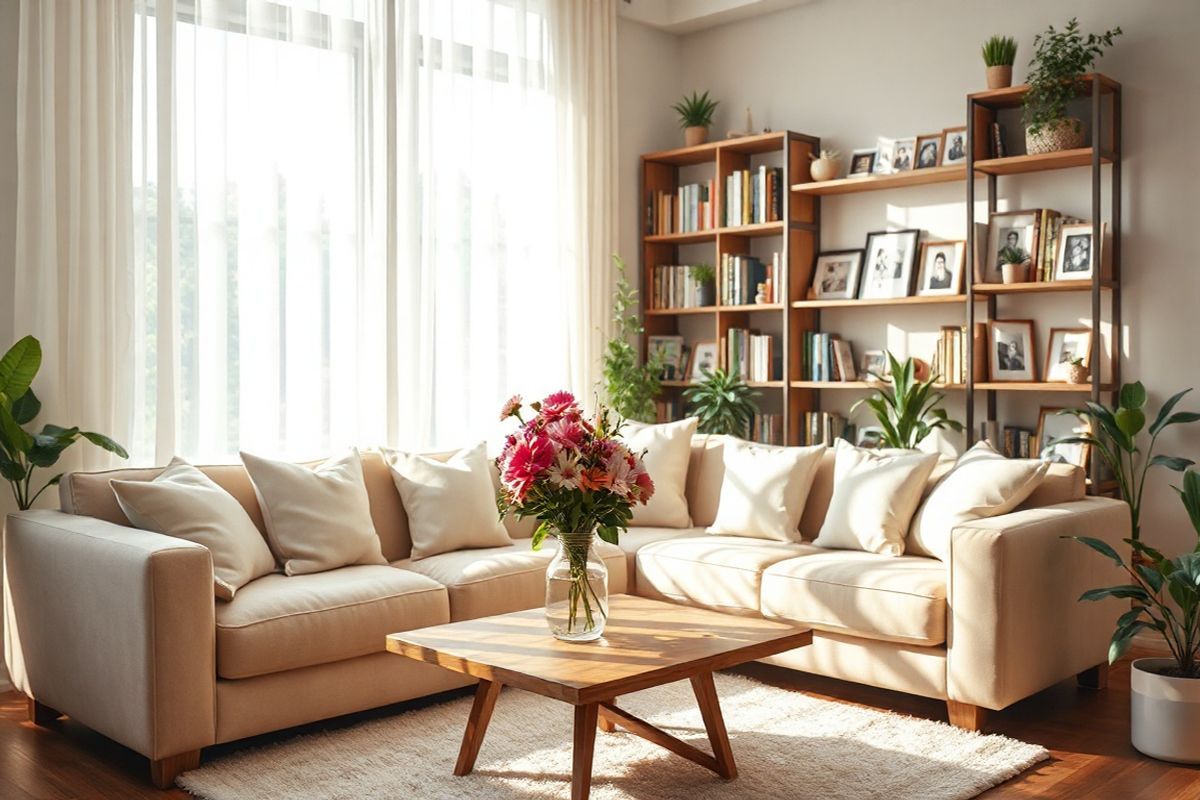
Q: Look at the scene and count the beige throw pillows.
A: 7